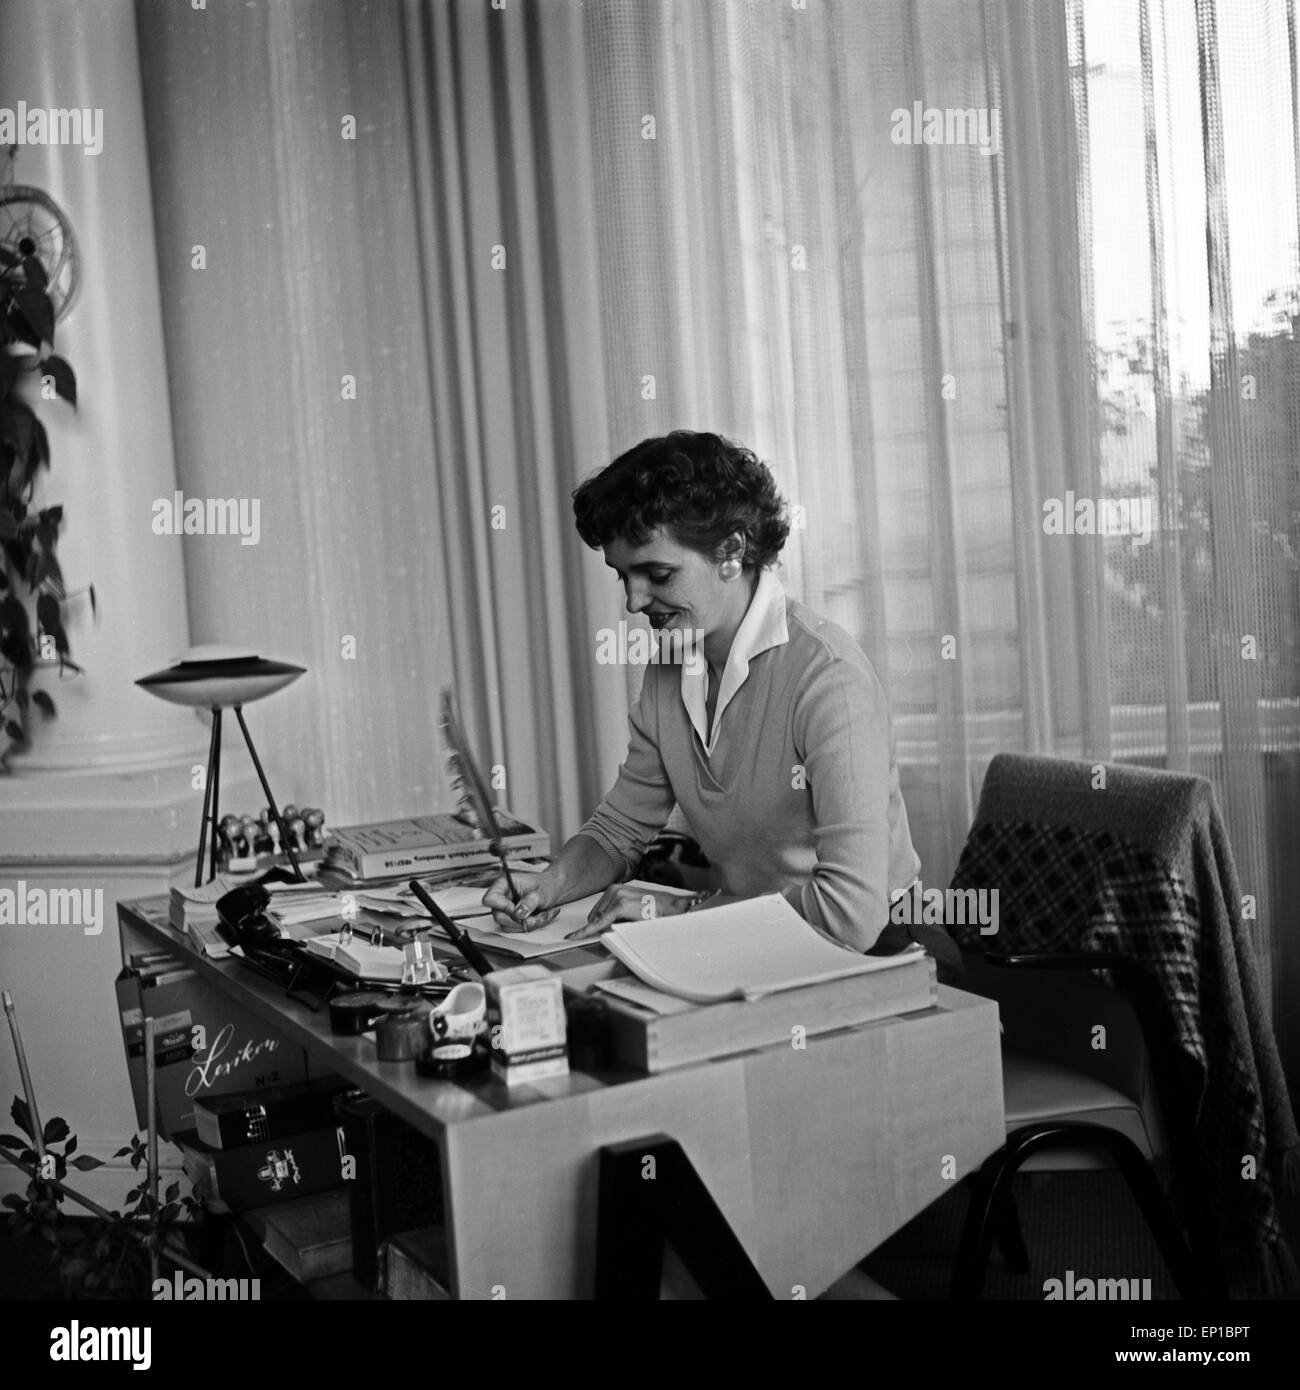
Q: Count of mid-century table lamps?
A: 1